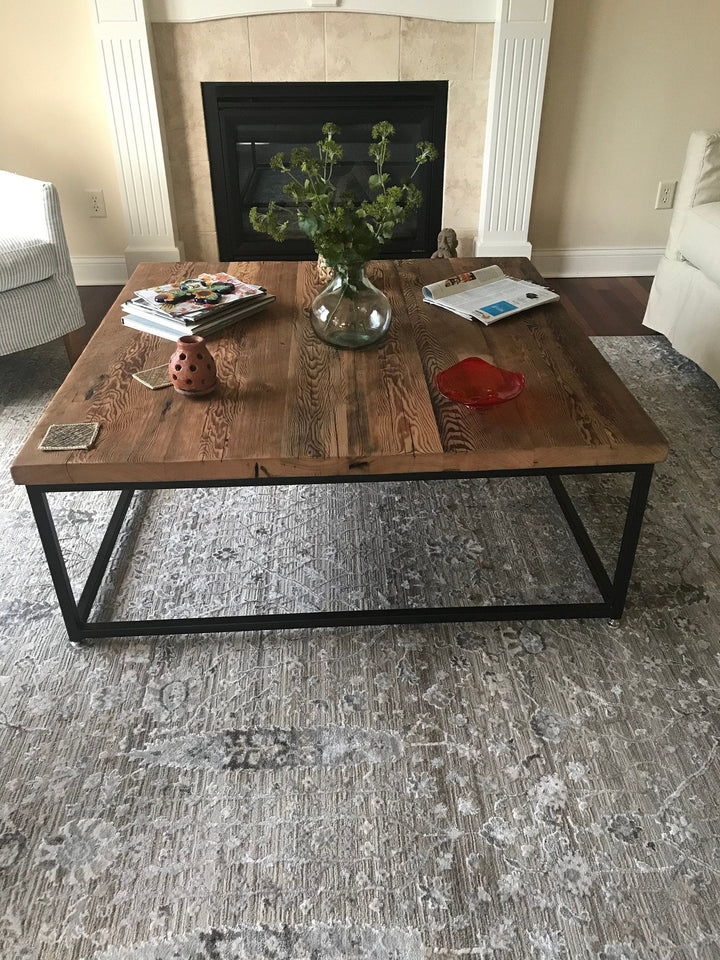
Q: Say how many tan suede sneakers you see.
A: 0